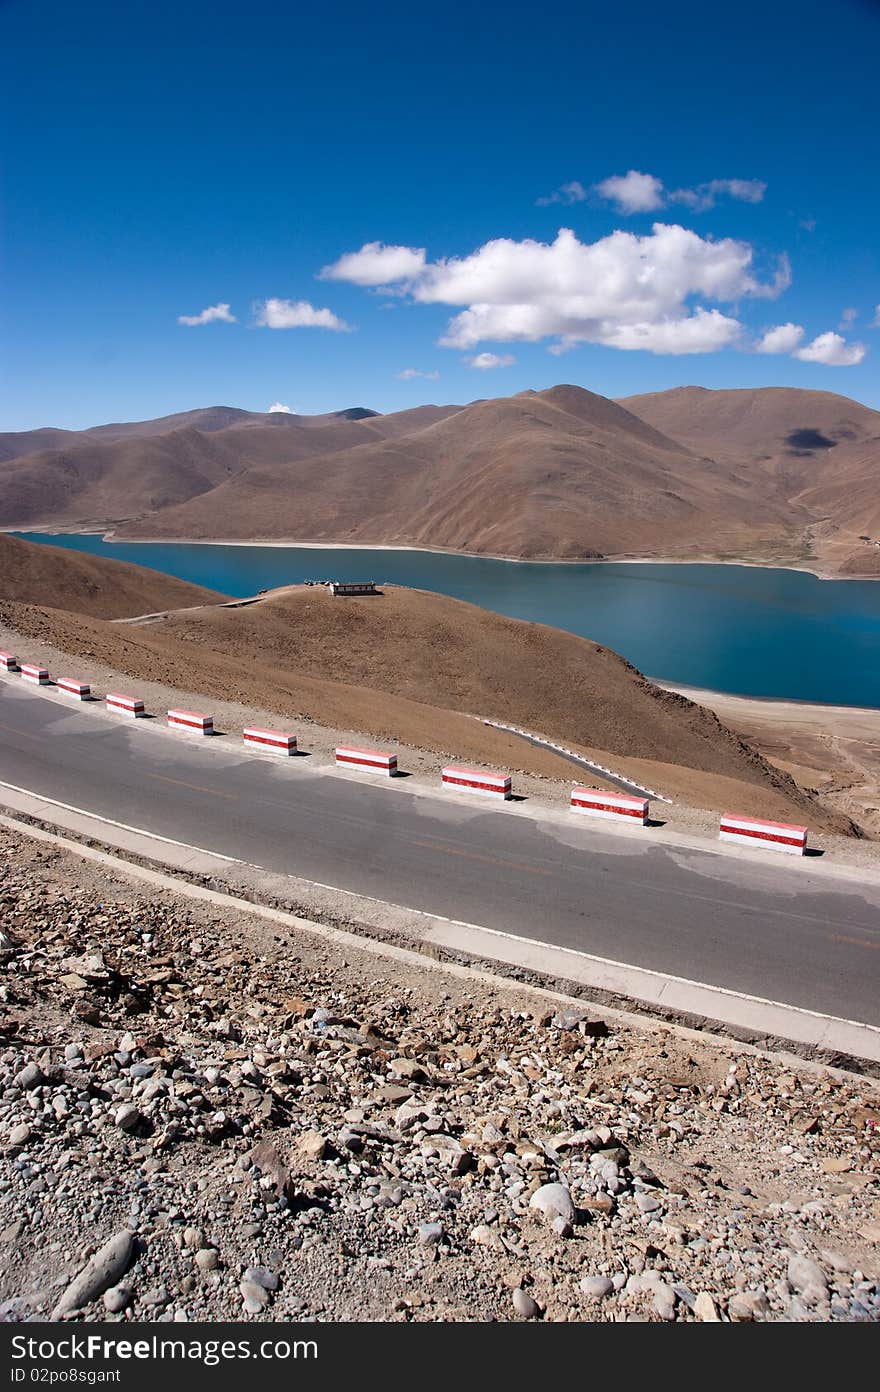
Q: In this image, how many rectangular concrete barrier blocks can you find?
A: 10